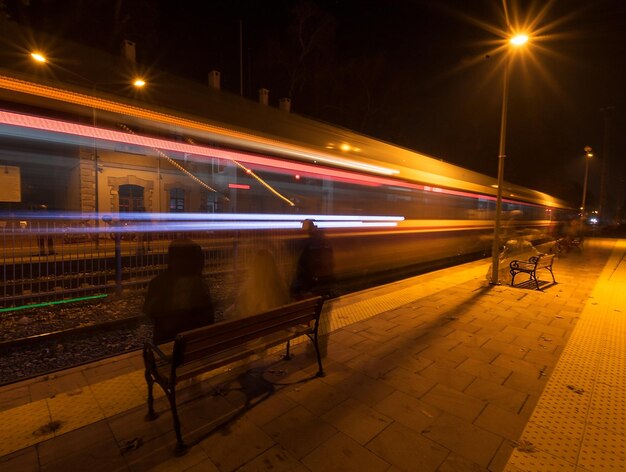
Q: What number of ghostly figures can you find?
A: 3